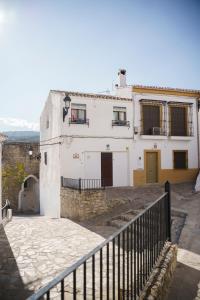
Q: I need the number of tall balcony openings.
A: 2